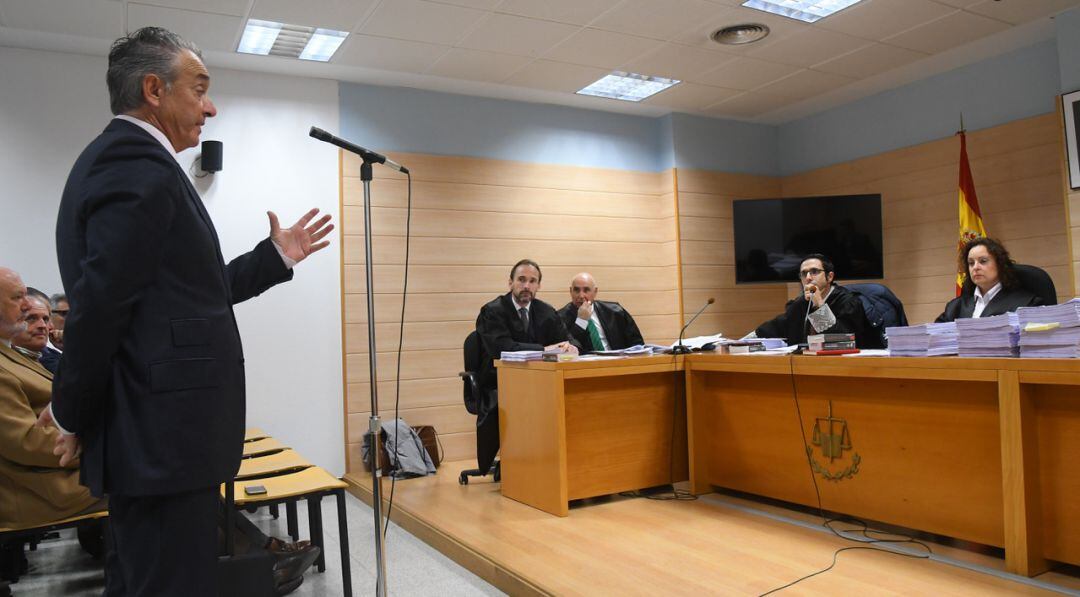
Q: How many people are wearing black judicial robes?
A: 4